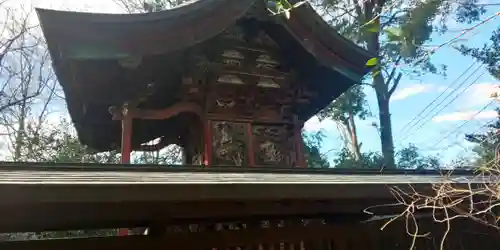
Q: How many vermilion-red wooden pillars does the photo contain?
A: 4